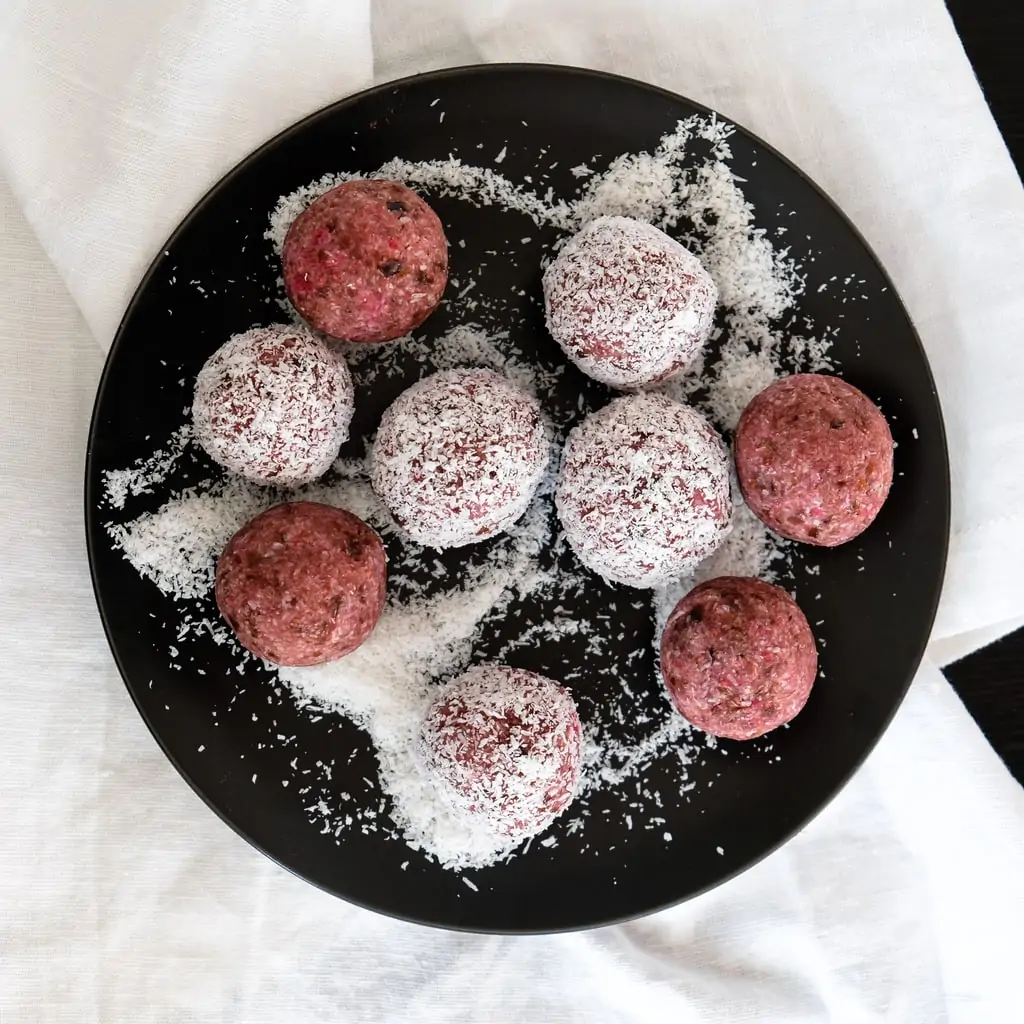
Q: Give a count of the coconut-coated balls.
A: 5